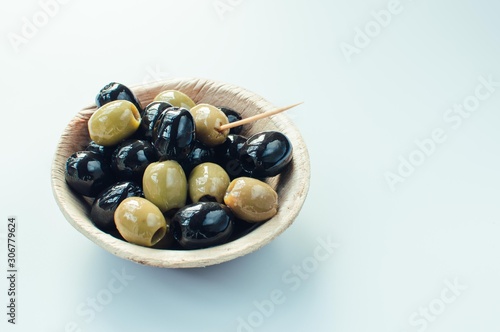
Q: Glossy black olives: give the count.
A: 12